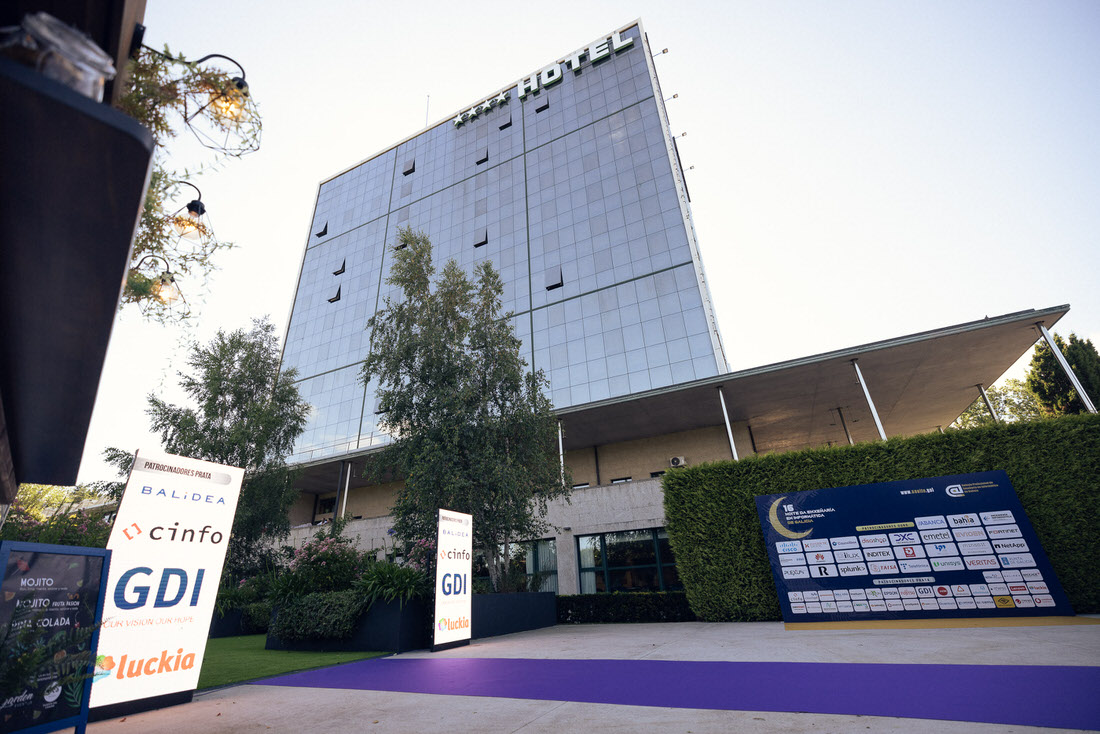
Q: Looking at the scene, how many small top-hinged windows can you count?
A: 11